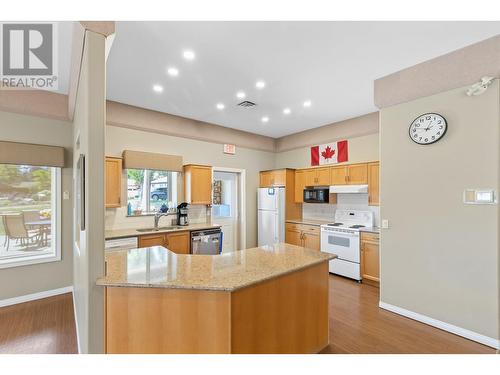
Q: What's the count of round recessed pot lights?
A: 9